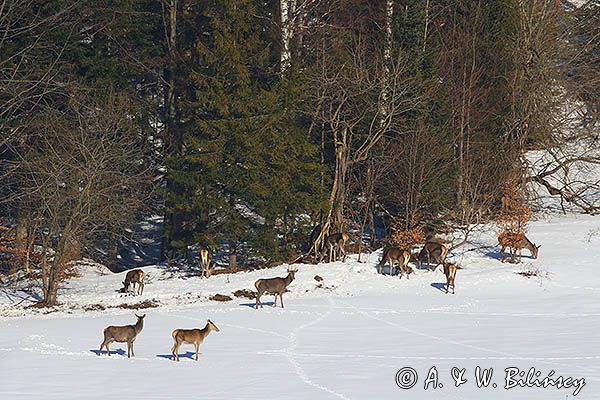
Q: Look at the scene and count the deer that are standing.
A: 10